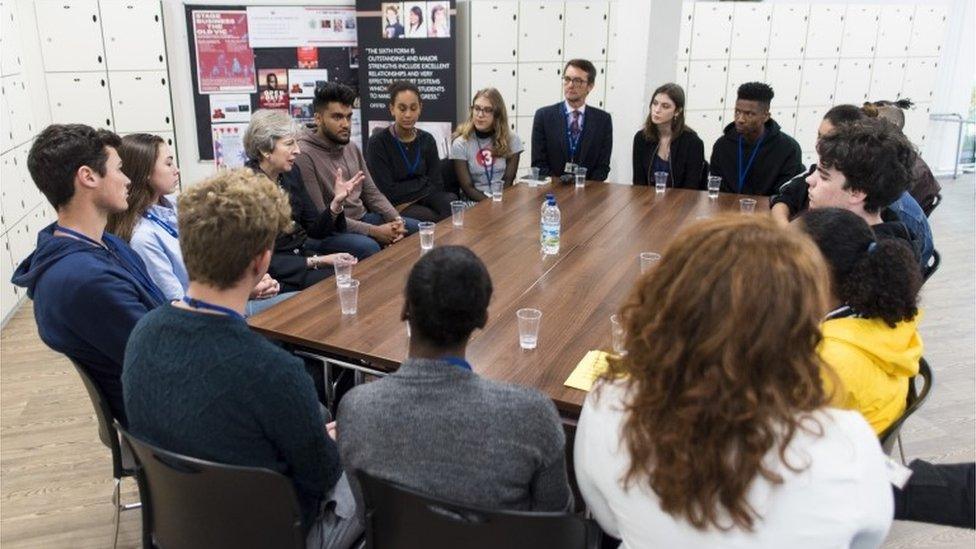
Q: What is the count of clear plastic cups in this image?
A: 13